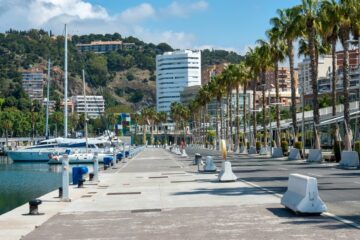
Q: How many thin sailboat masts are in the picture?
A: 3